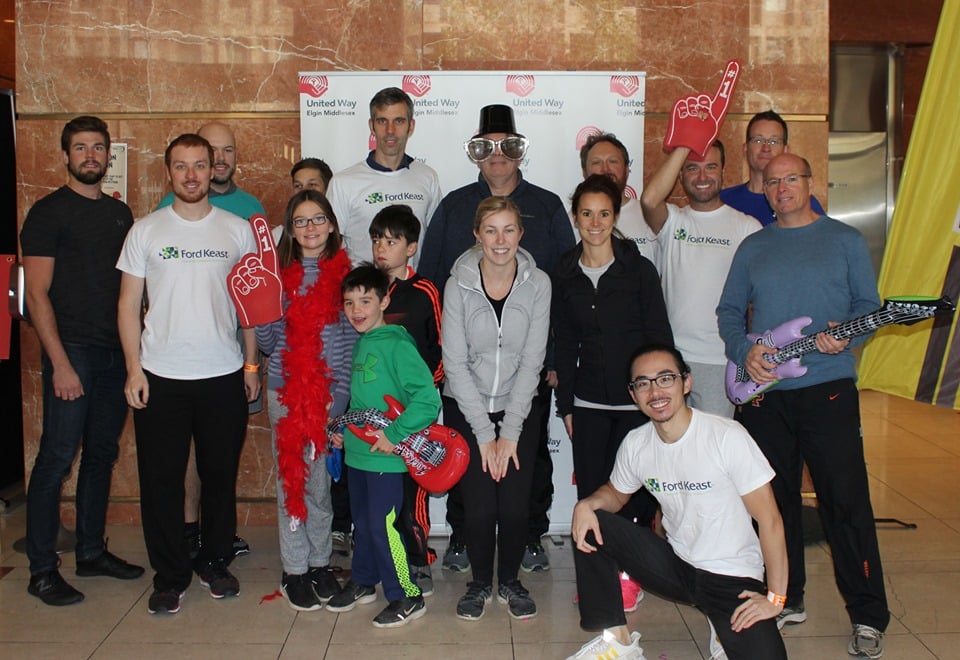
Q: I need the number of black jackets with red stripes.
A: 1